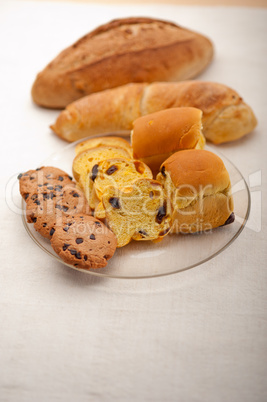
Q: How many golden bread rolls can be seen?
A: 2